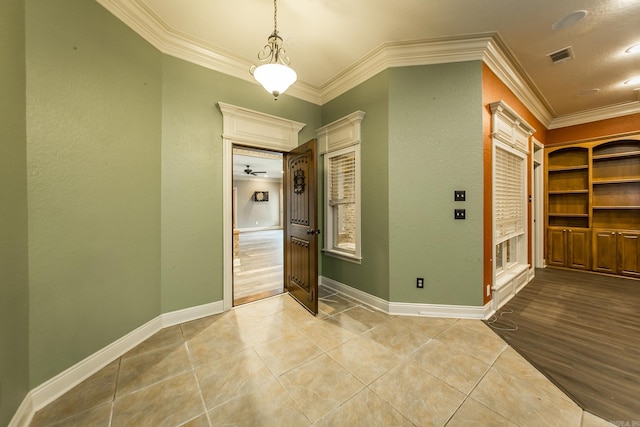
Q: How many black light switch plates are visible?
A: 2